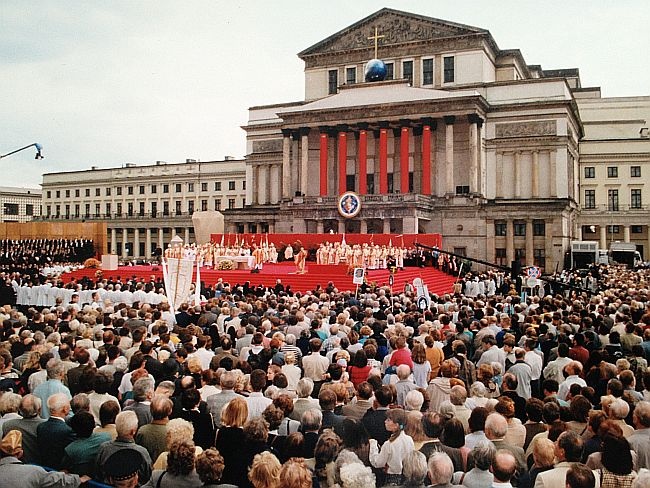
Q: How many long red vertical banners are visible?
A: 6